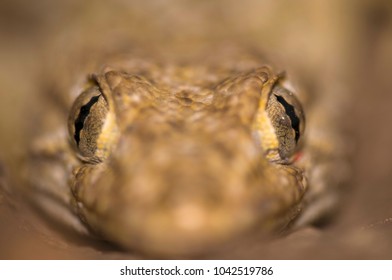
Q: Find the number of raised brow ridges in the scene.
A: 2